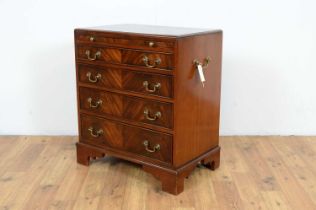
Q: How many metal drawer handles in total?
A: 8